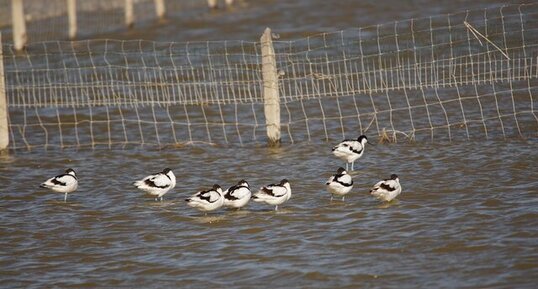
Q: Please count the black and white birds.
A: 8